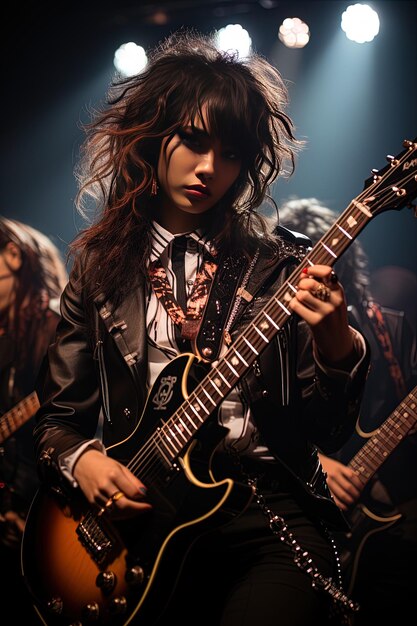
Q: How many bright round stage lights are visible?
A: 4